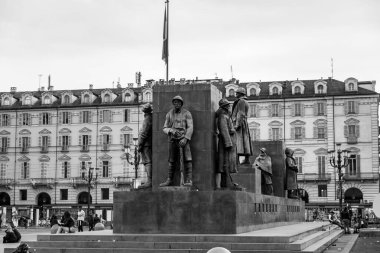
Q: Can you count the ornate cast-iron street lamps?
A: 3